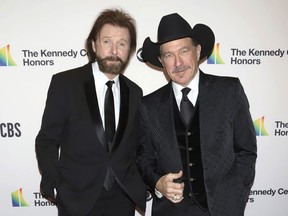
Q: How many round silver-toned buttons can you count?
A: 5